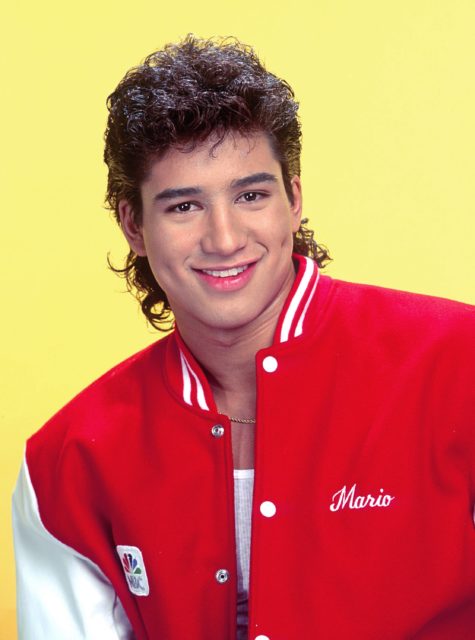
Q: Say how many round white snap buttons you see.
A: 3